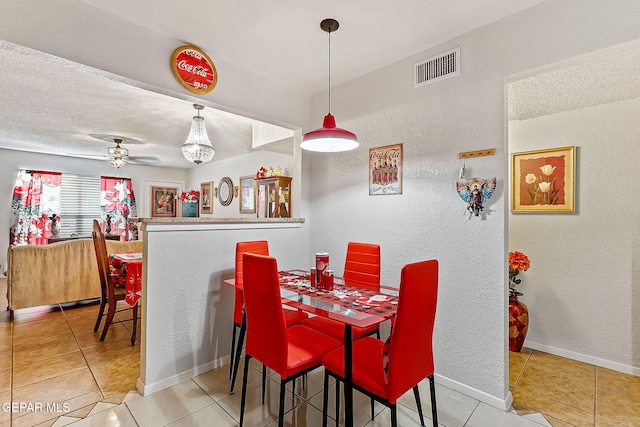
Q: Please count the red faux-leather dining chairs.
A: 4